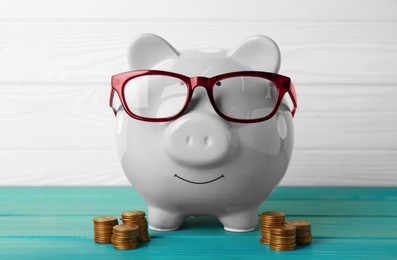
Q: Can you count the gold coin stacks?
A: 6